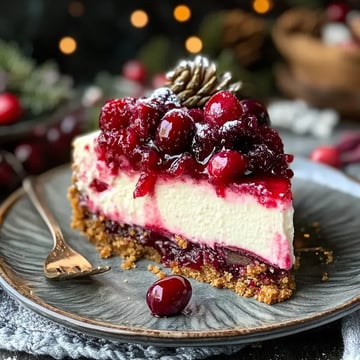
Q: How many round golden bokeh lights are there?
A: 5